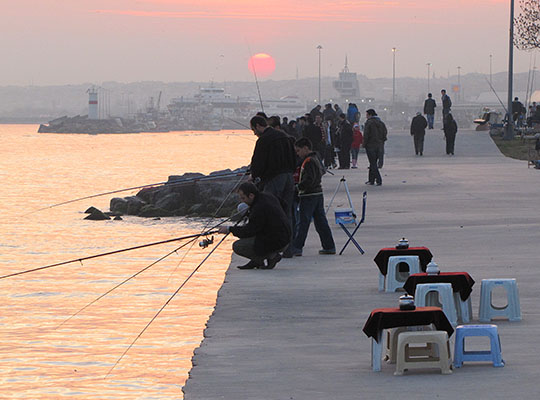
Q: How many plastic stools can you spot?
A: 6